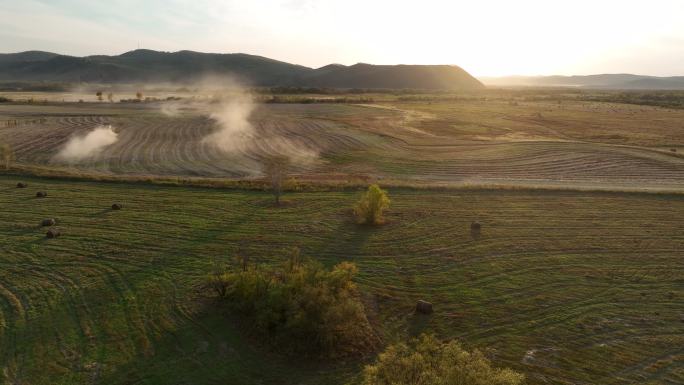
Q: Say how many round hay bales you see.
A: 7